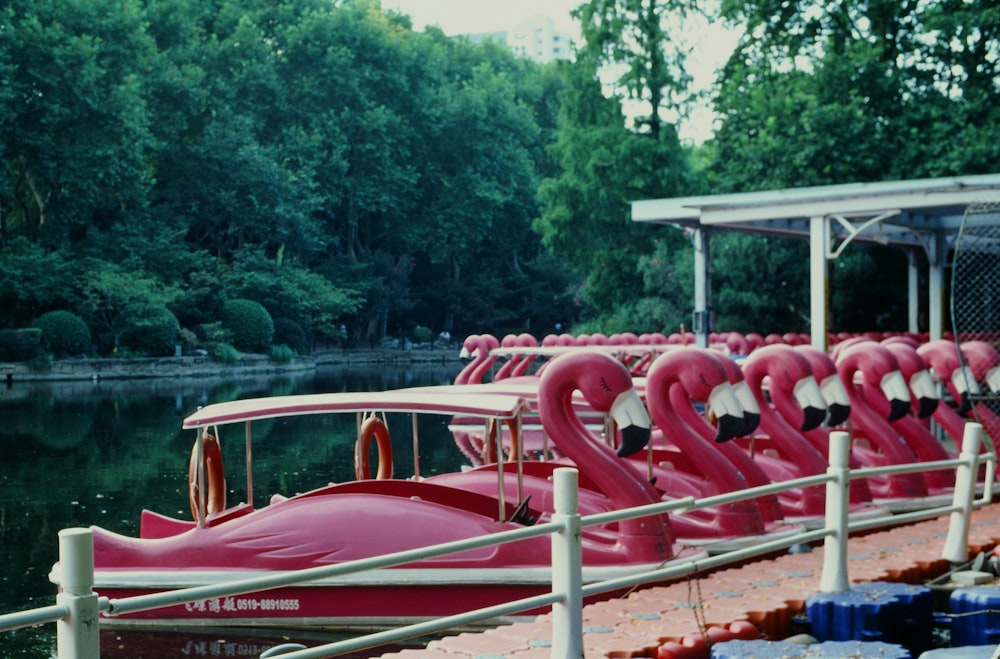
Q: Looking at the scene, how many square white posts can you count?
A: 4